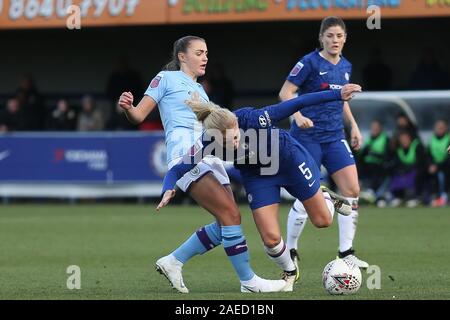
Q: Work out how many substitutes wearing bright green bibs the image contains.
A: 3